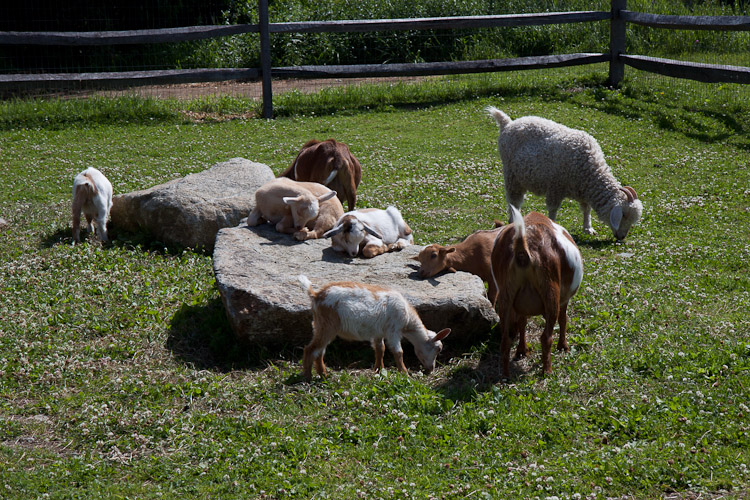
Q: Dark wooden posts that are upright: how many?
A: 2